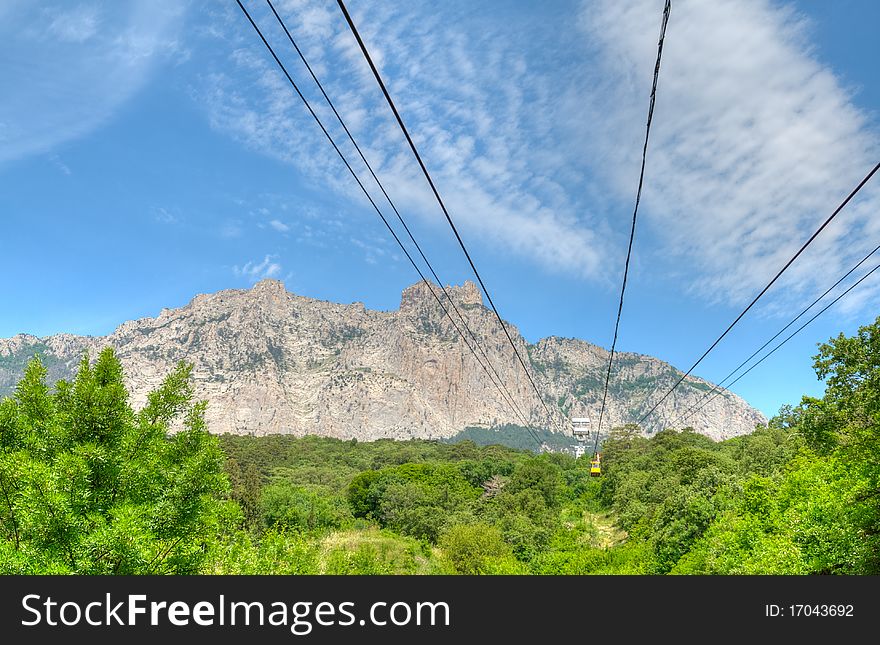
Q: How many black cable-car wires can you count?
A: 7